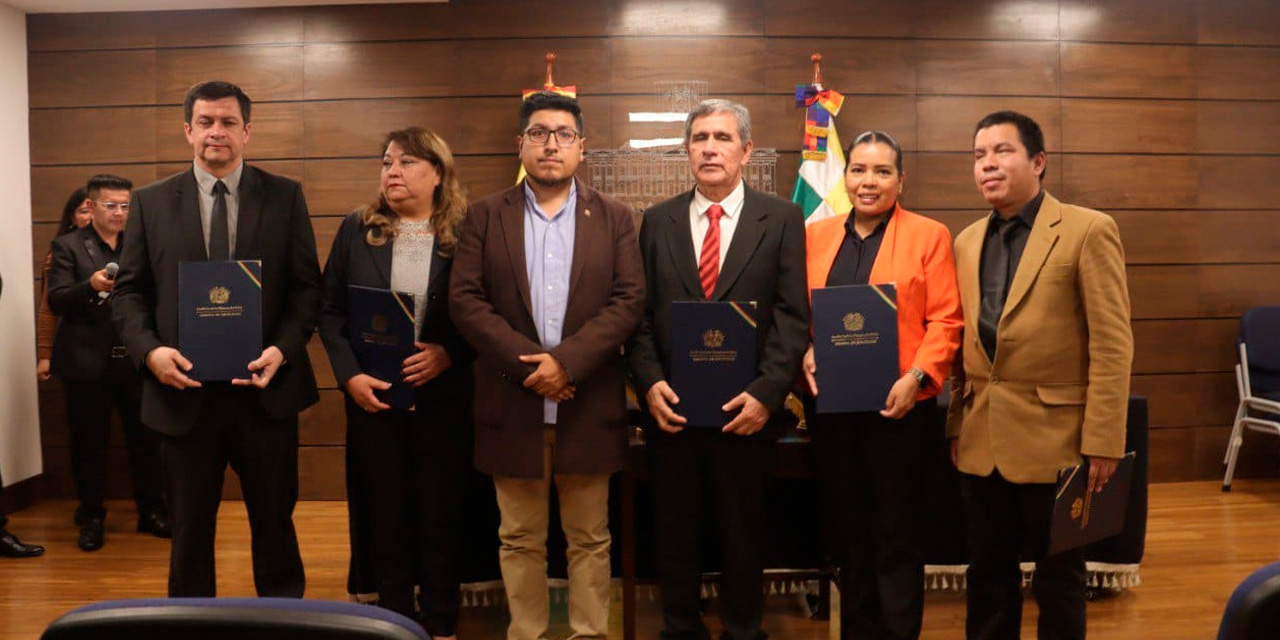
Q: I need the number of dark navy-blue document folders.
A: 5